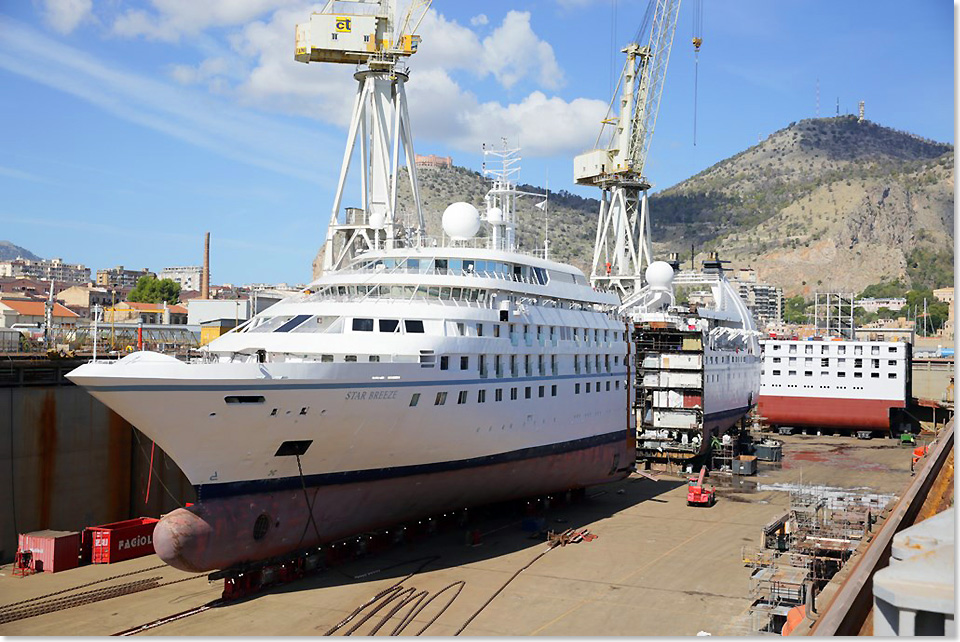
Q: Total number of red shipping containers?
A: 2